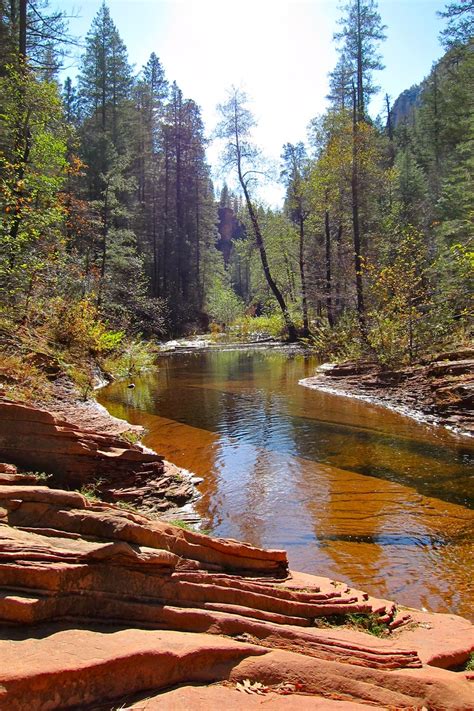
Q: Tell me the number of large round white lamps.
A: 0